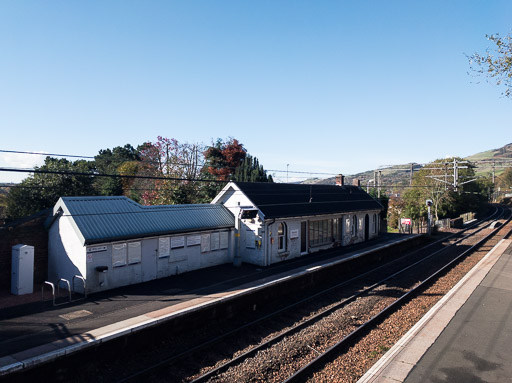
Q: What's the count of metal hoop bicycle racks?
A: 3